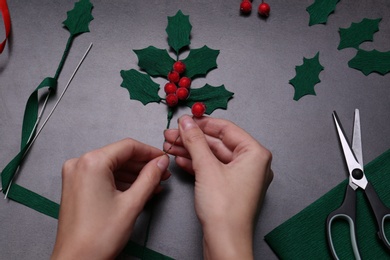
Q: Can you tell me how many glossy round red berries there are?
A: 9